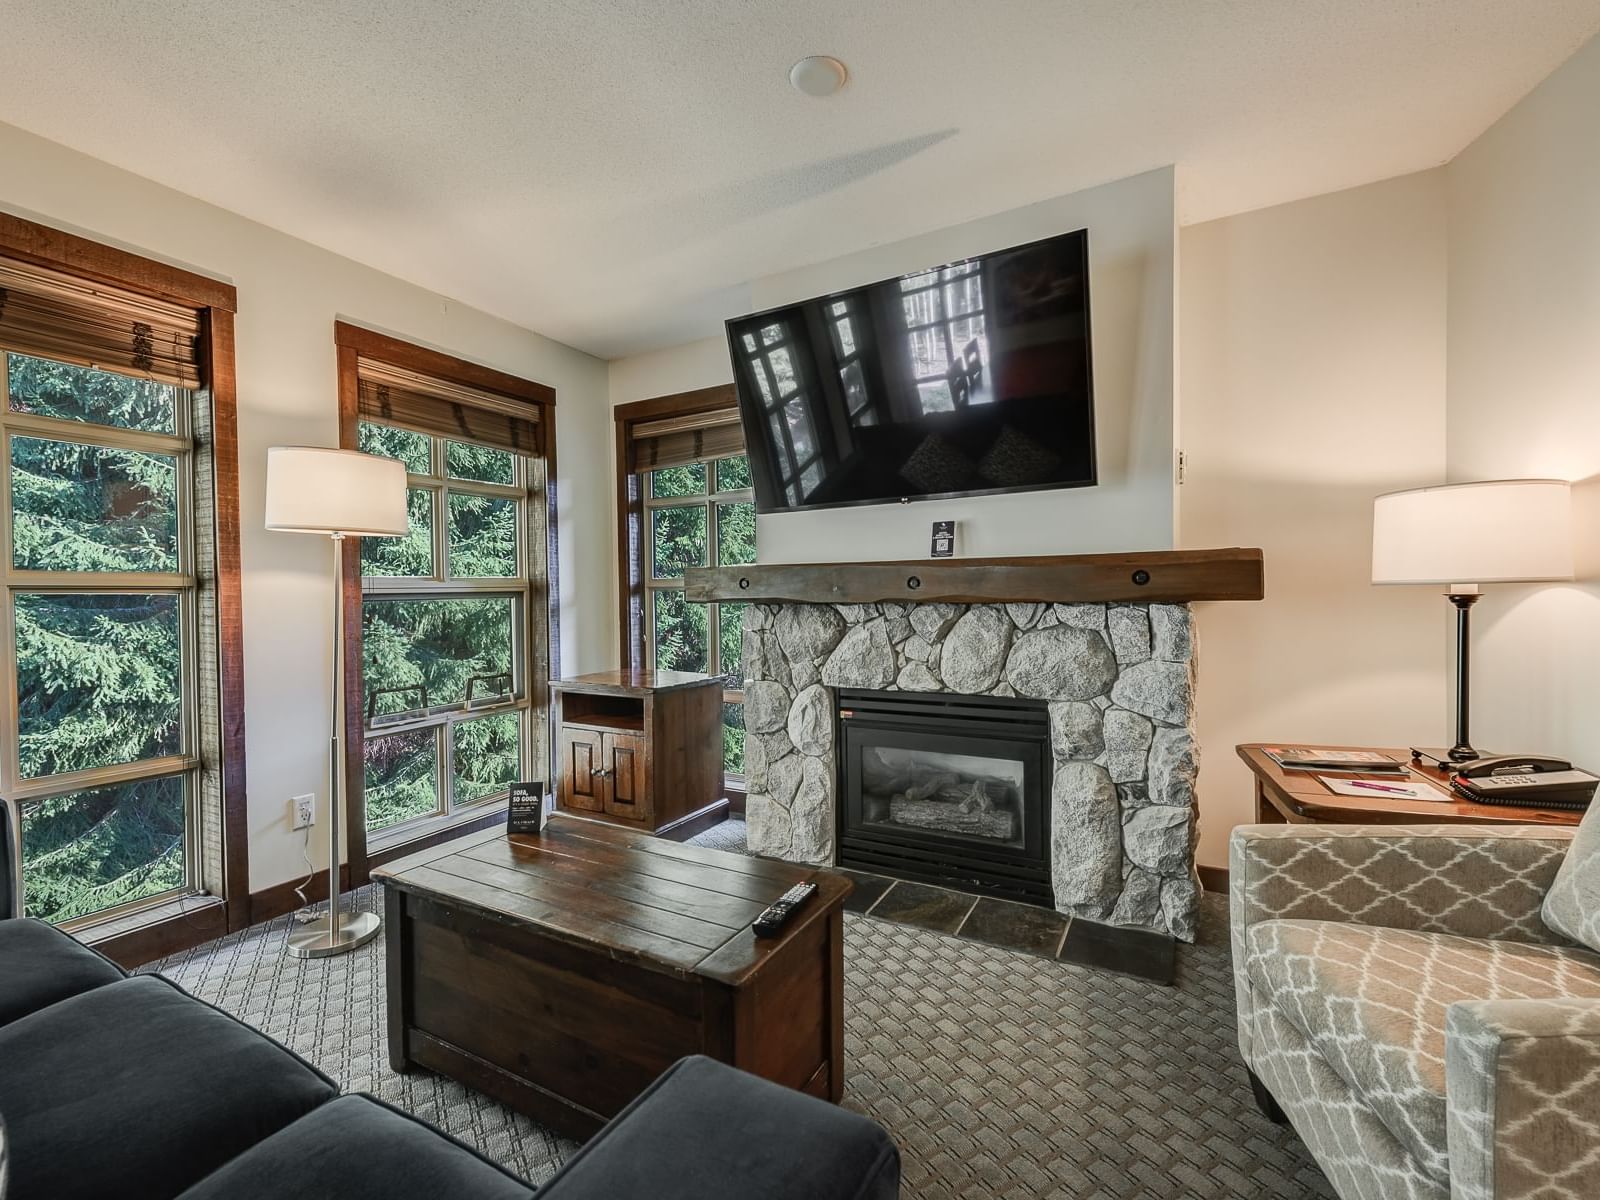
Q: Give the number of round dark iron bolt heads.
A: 3